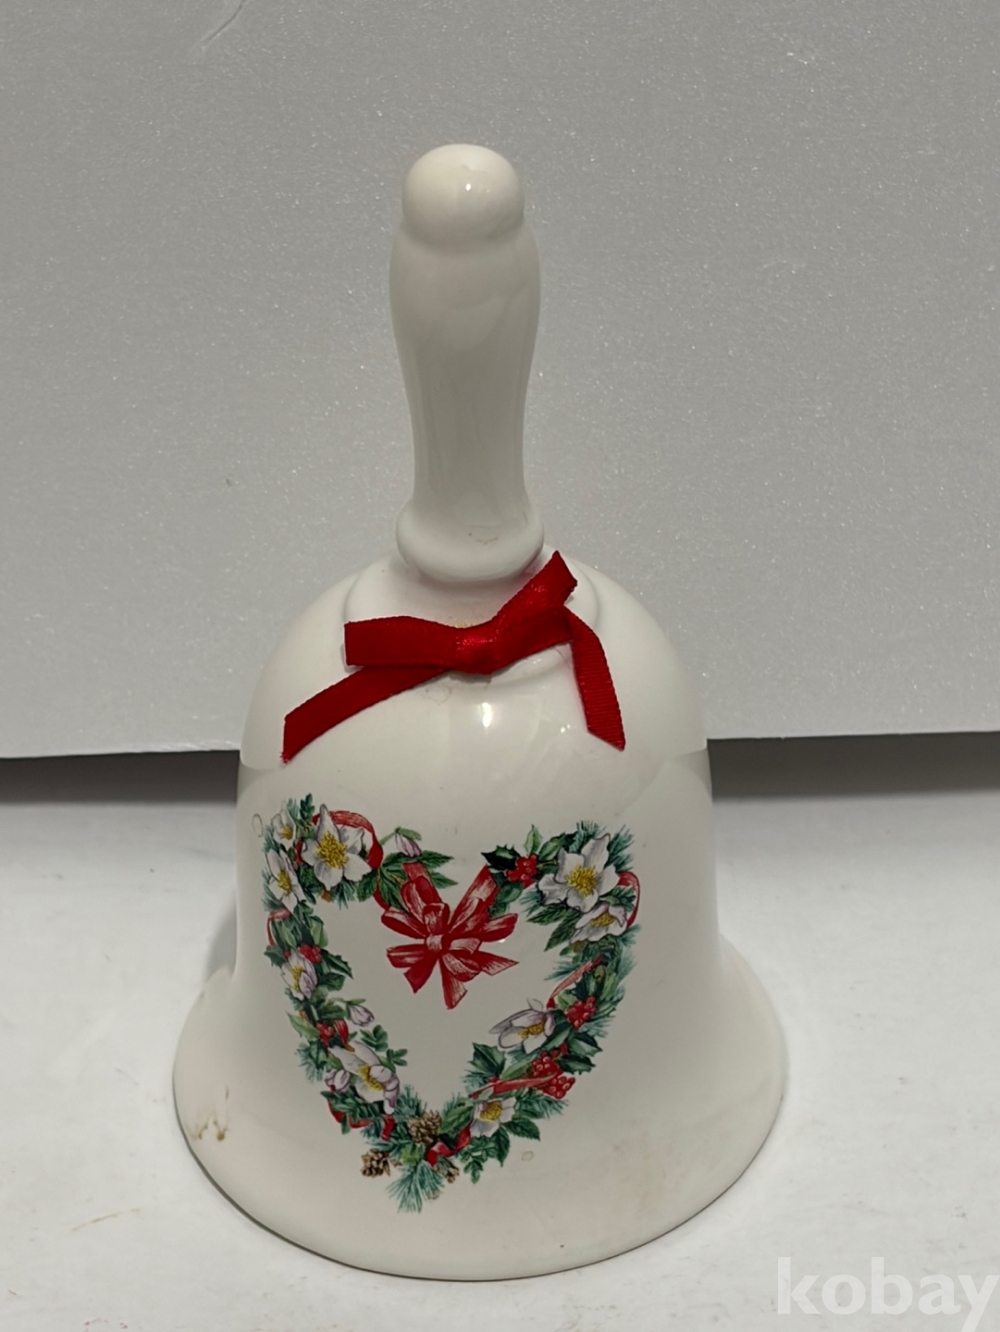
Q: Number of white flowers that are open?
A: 9